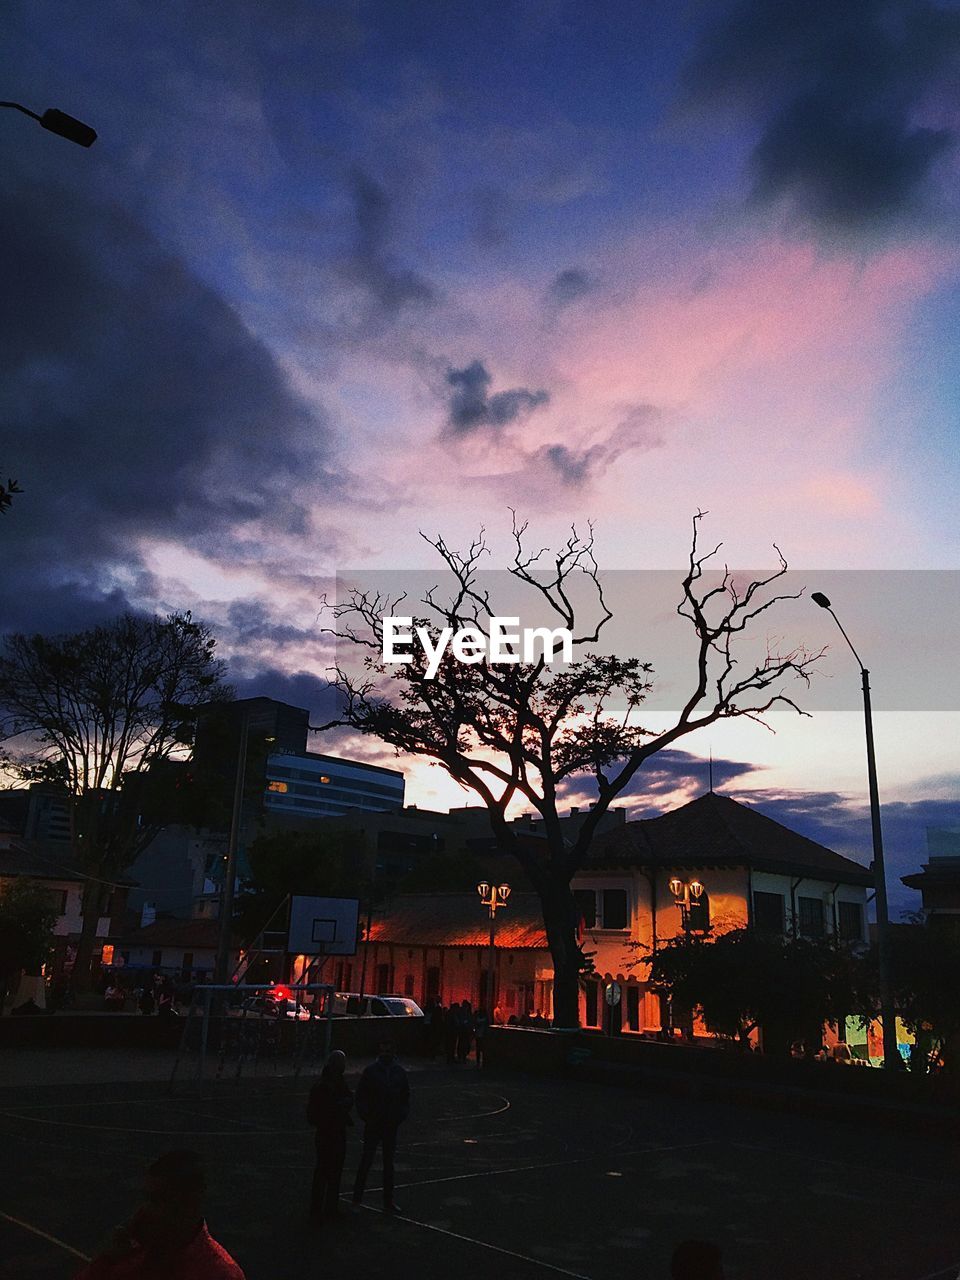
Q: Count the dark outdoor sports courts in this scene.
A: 1